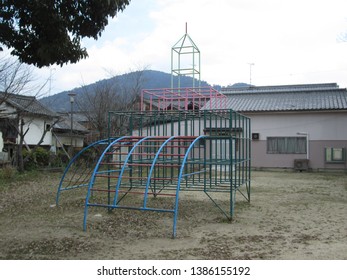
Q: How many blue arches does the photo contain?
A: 5